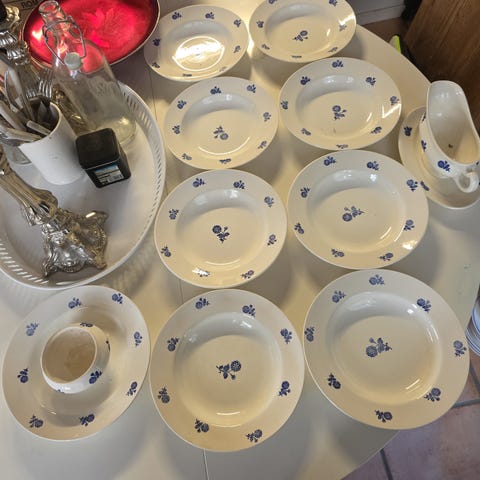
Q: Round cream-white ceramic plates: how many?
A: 9